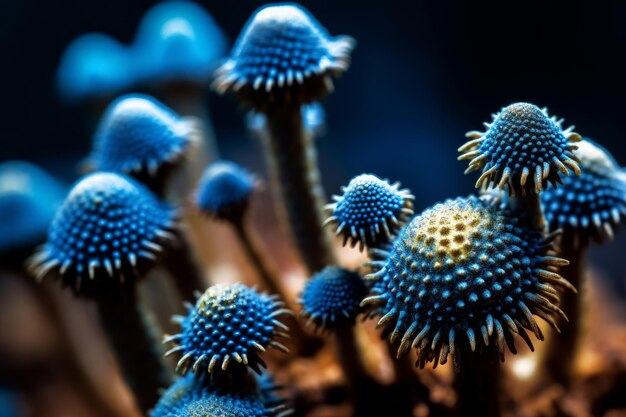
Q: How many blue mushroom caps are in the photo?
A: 14